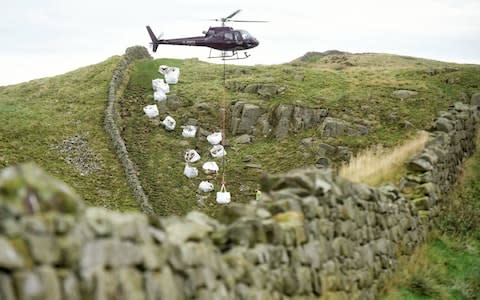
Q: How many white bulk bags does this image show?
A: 14